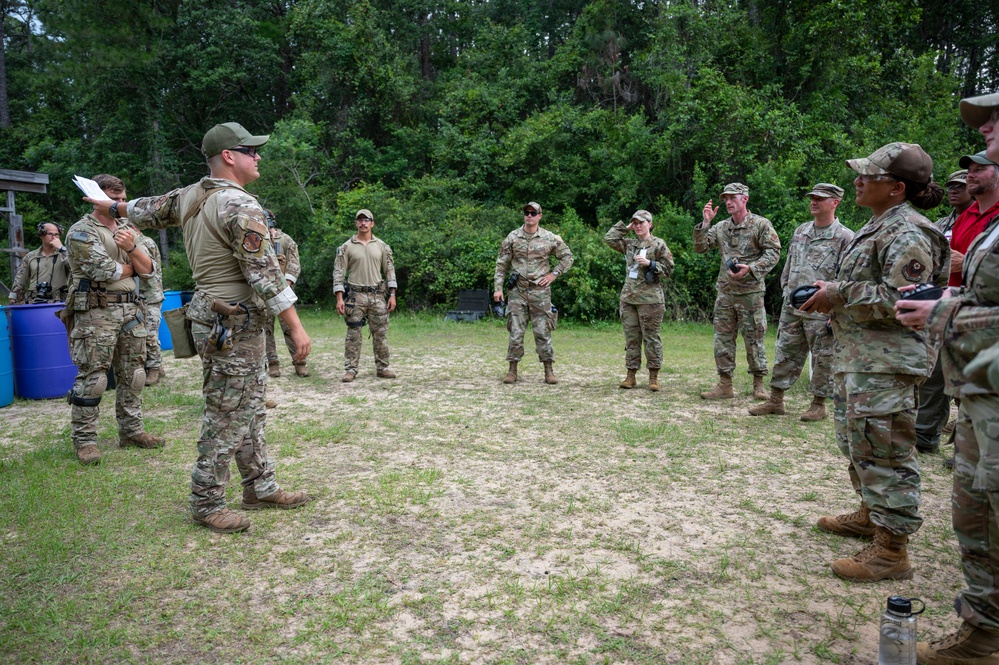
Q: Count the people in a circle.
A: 14